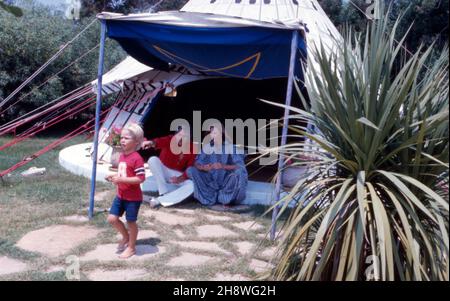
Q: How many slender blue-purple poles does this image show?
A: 2